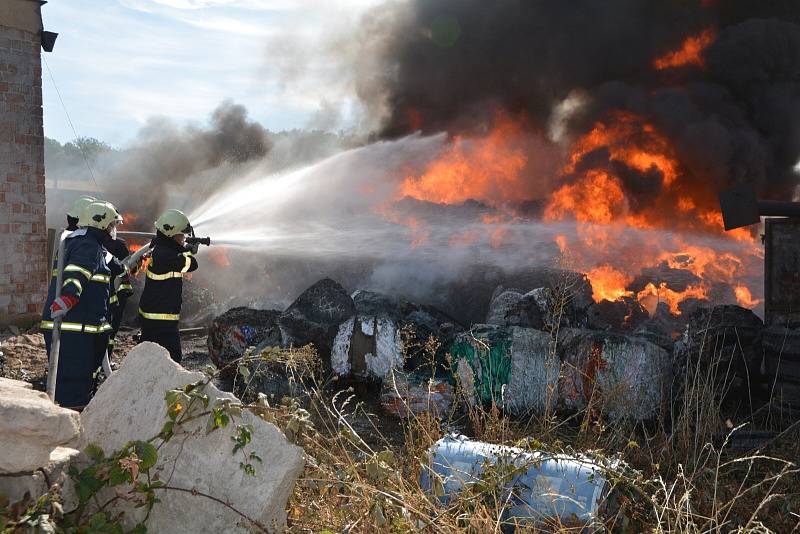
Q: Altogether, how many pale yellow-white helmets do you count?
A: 3